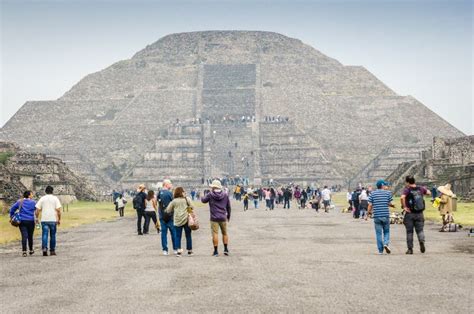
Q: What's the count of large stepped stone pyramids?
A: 1